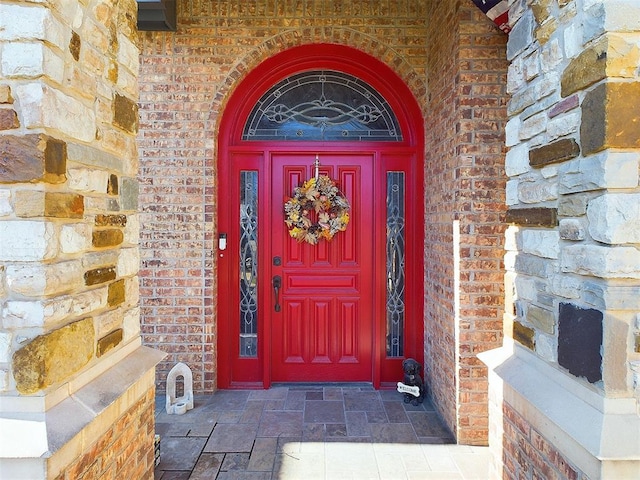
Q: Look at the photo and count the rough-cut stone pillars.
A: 2